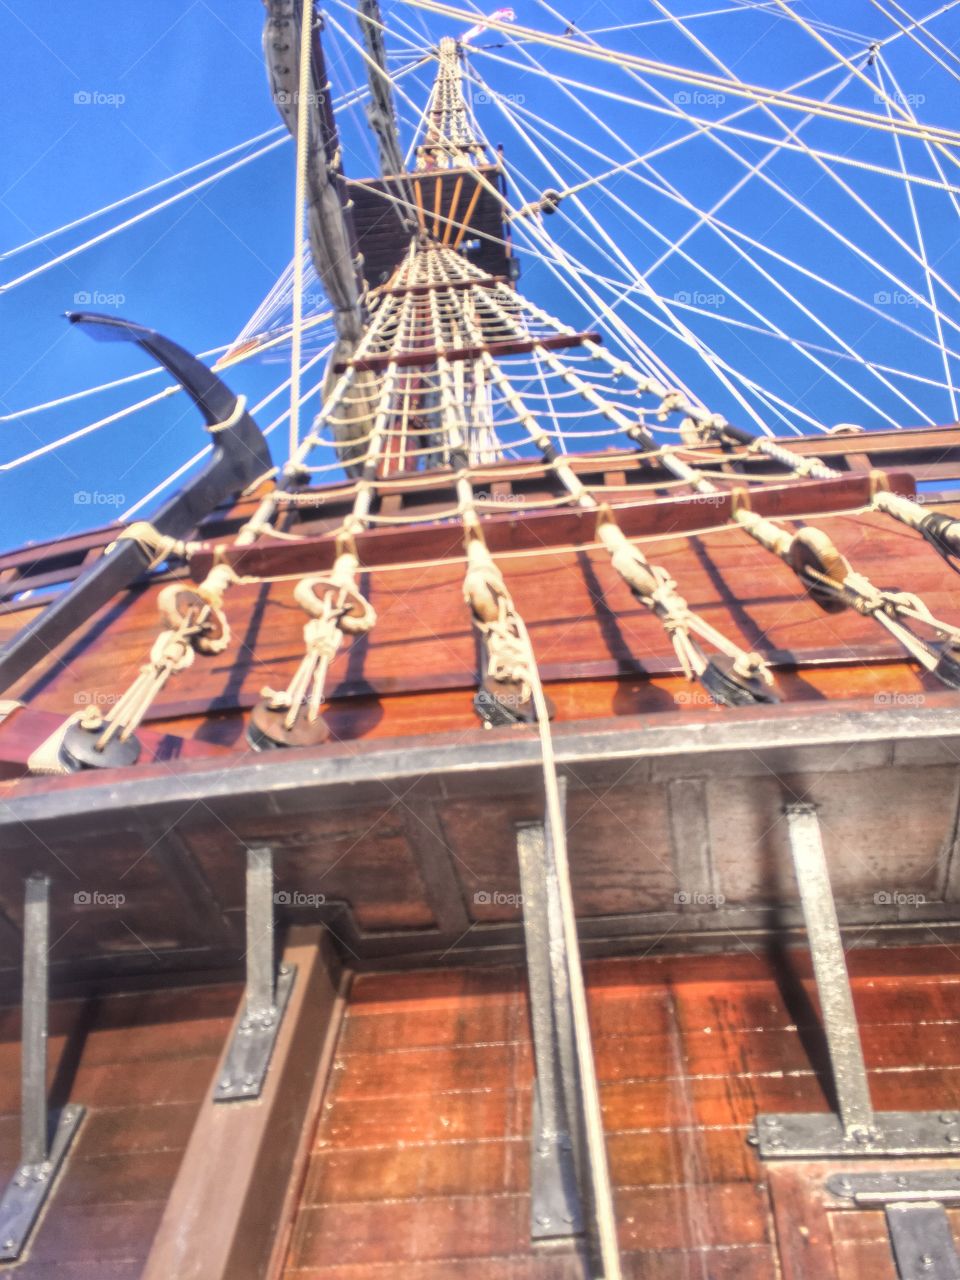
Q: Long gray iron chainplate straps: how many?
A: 4